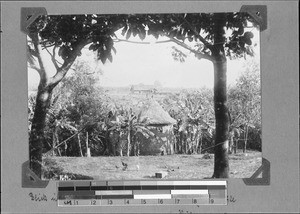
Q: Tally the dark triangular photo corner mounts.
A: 4